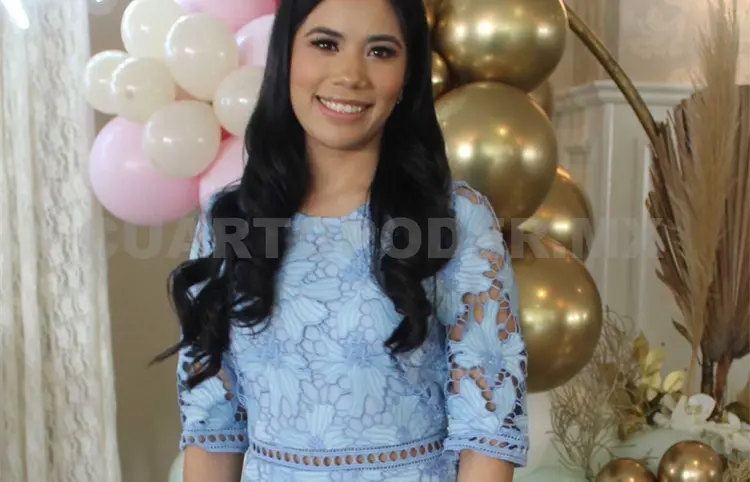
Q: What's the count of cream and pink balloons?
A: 10